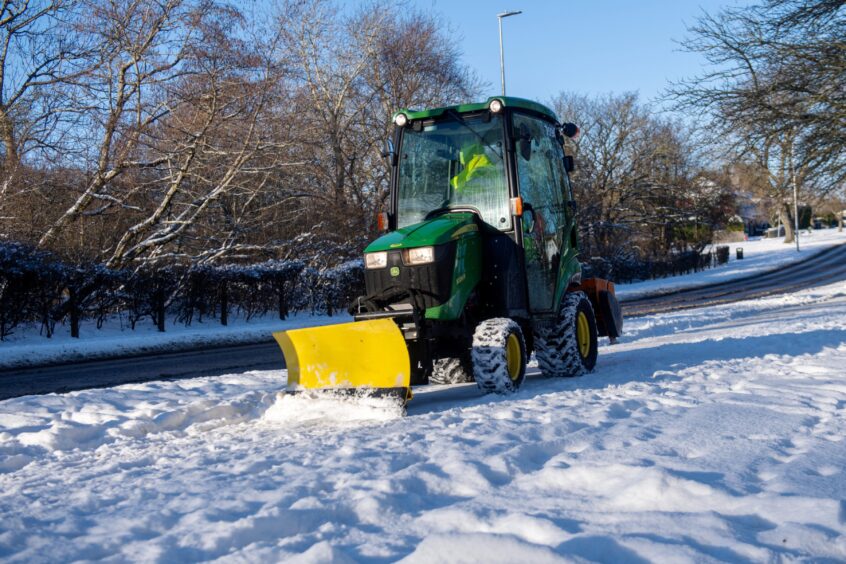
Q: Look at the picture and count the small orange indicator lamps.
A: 2